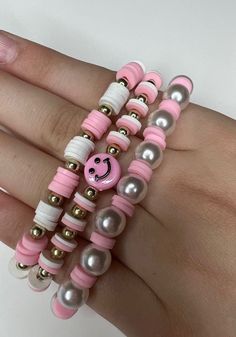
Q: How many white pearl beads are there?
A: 7